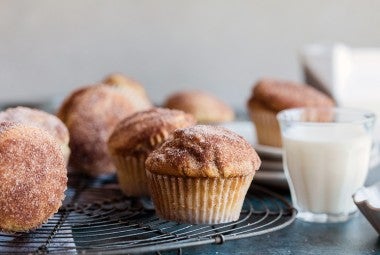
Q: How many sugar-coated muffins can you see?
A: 8